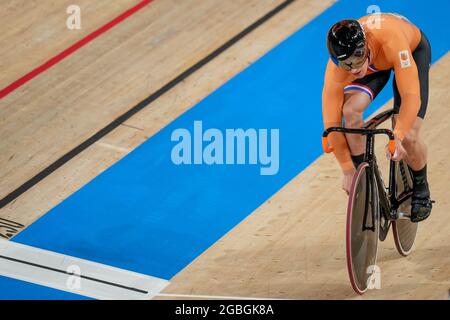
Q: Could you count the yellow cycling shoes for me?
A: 0